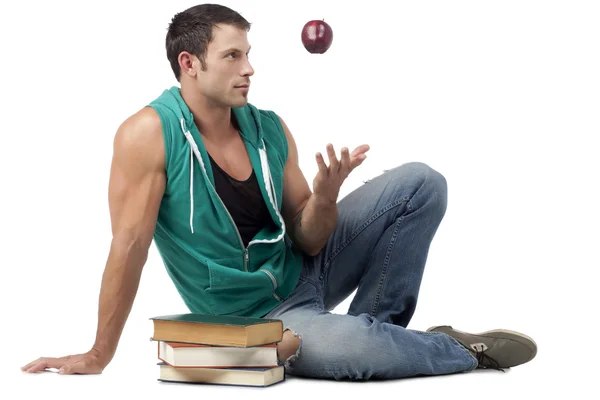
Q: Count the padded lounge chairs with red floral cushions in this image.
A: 0